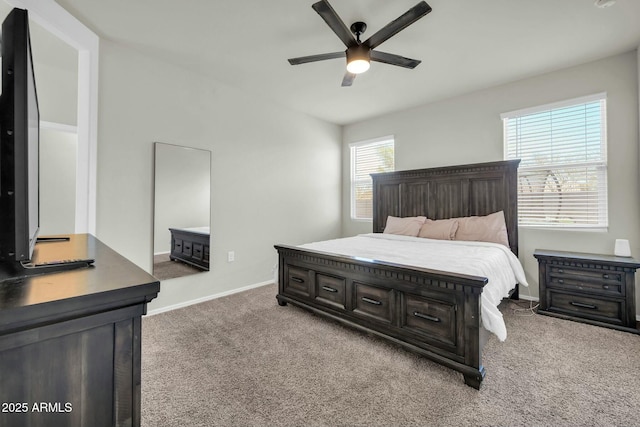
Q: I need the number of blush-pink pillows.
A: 3